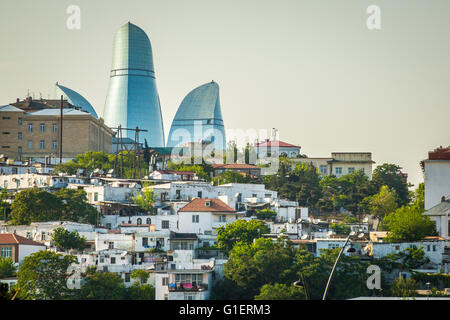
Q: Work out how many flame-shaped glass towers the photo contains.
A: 3